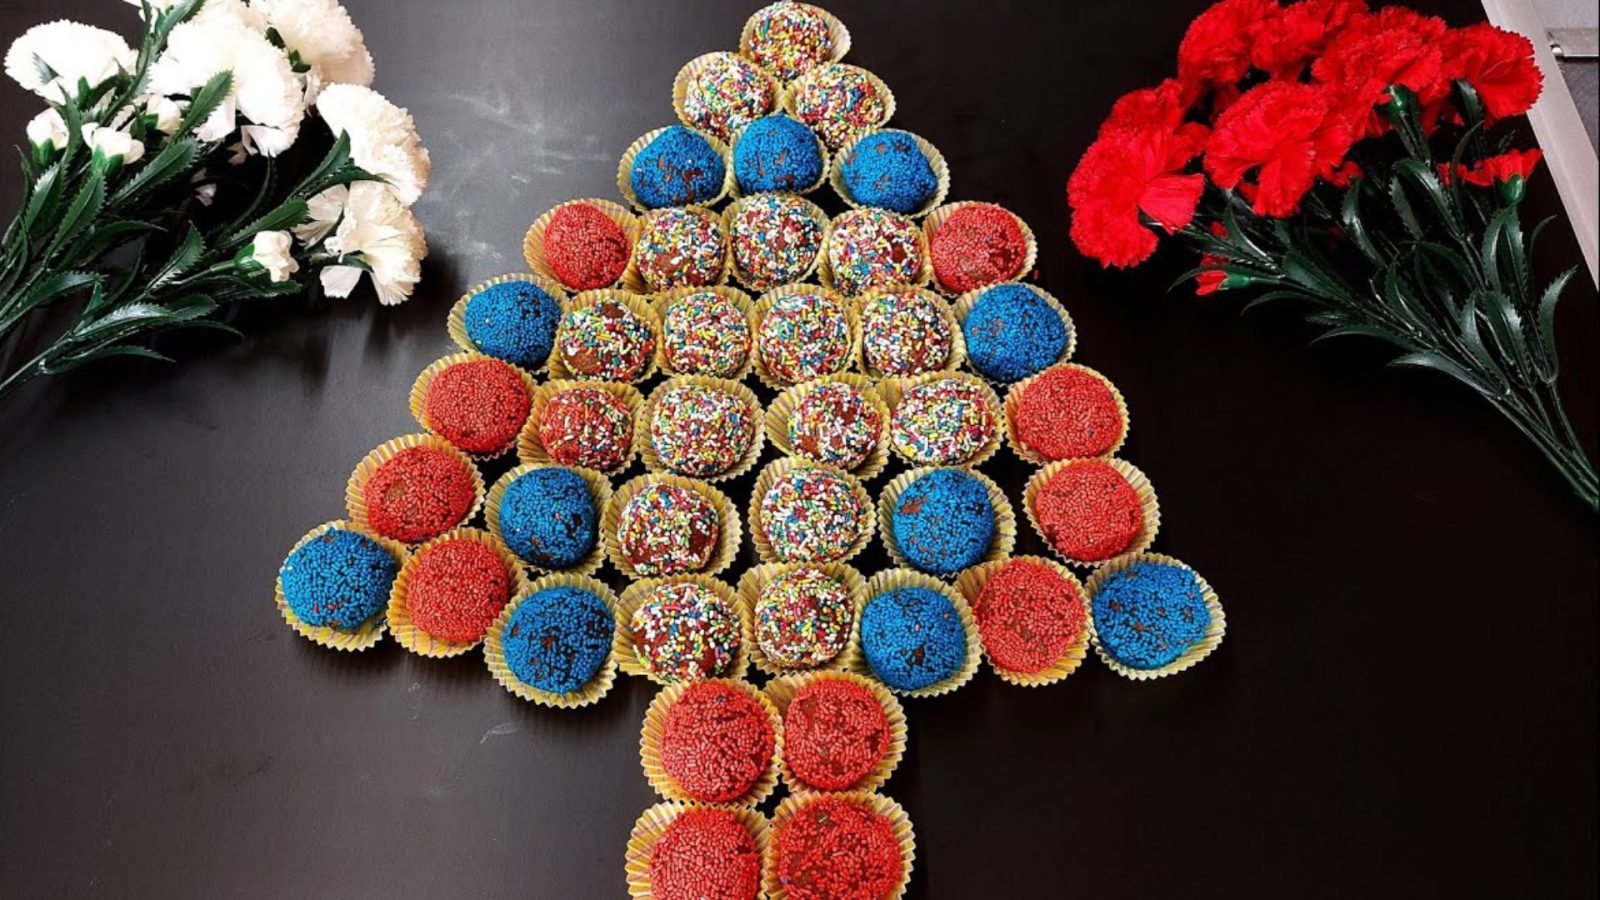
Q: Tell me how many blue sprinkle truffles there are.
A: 11